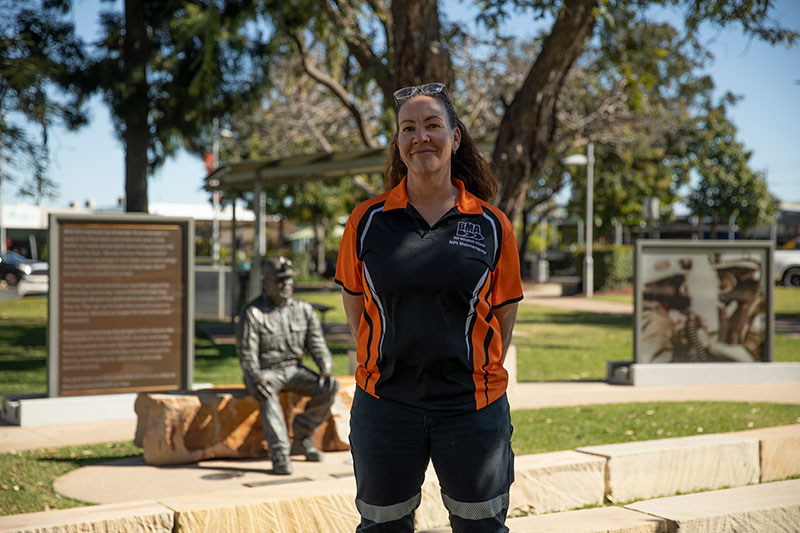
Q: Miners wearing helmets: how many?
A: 3